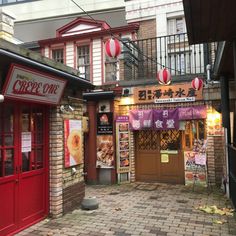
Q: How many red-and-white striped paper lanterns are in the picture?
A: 3